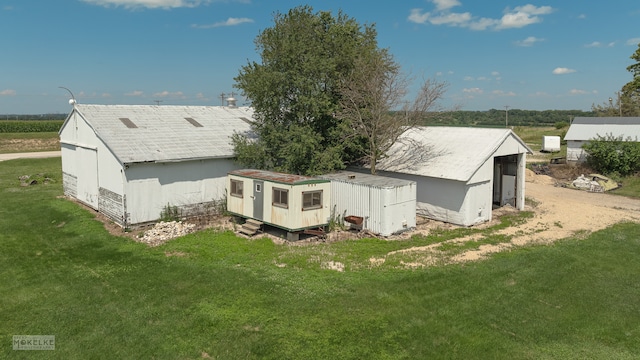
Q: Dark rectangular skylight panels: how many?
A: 3